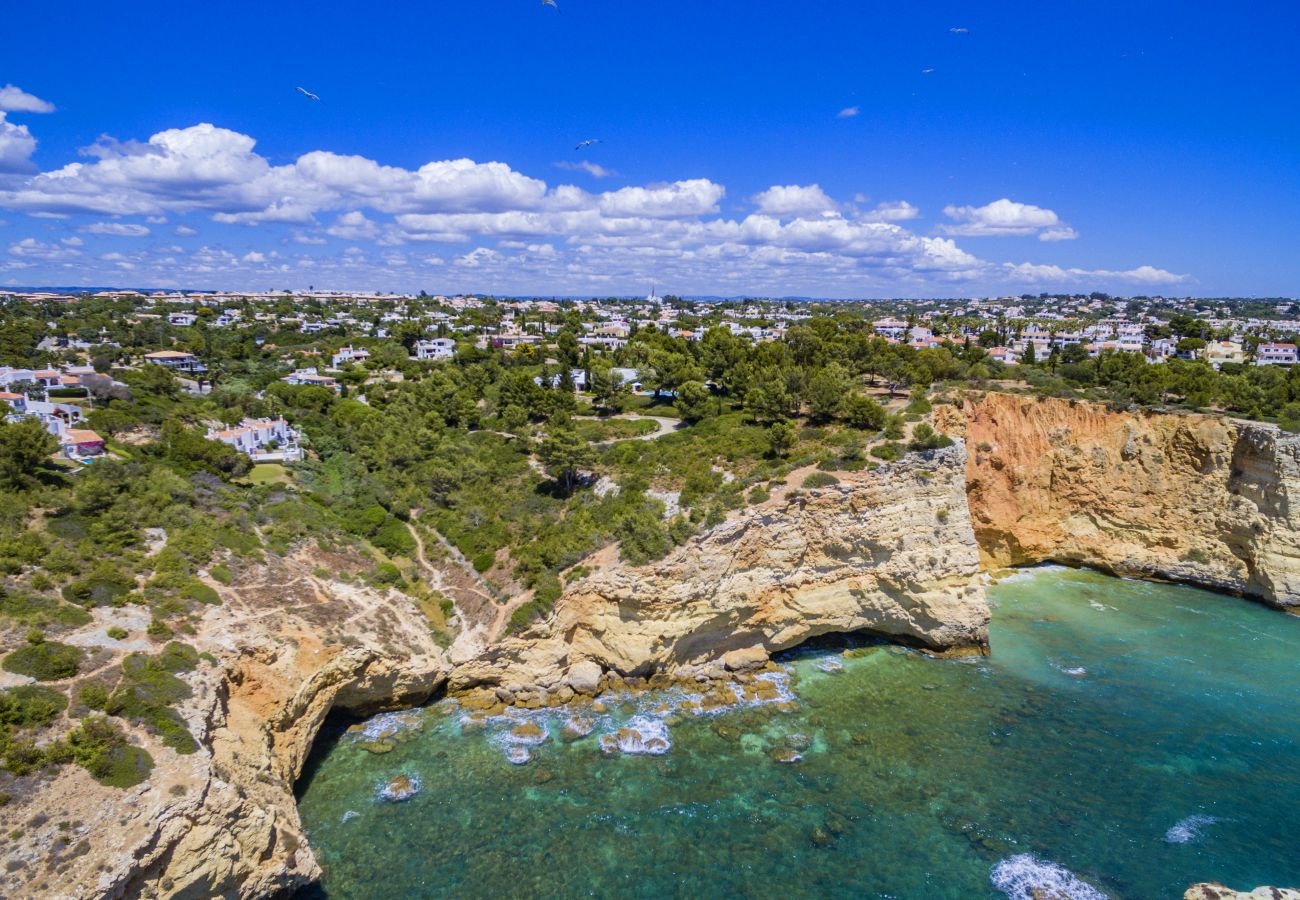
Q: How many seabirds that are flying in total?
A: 5